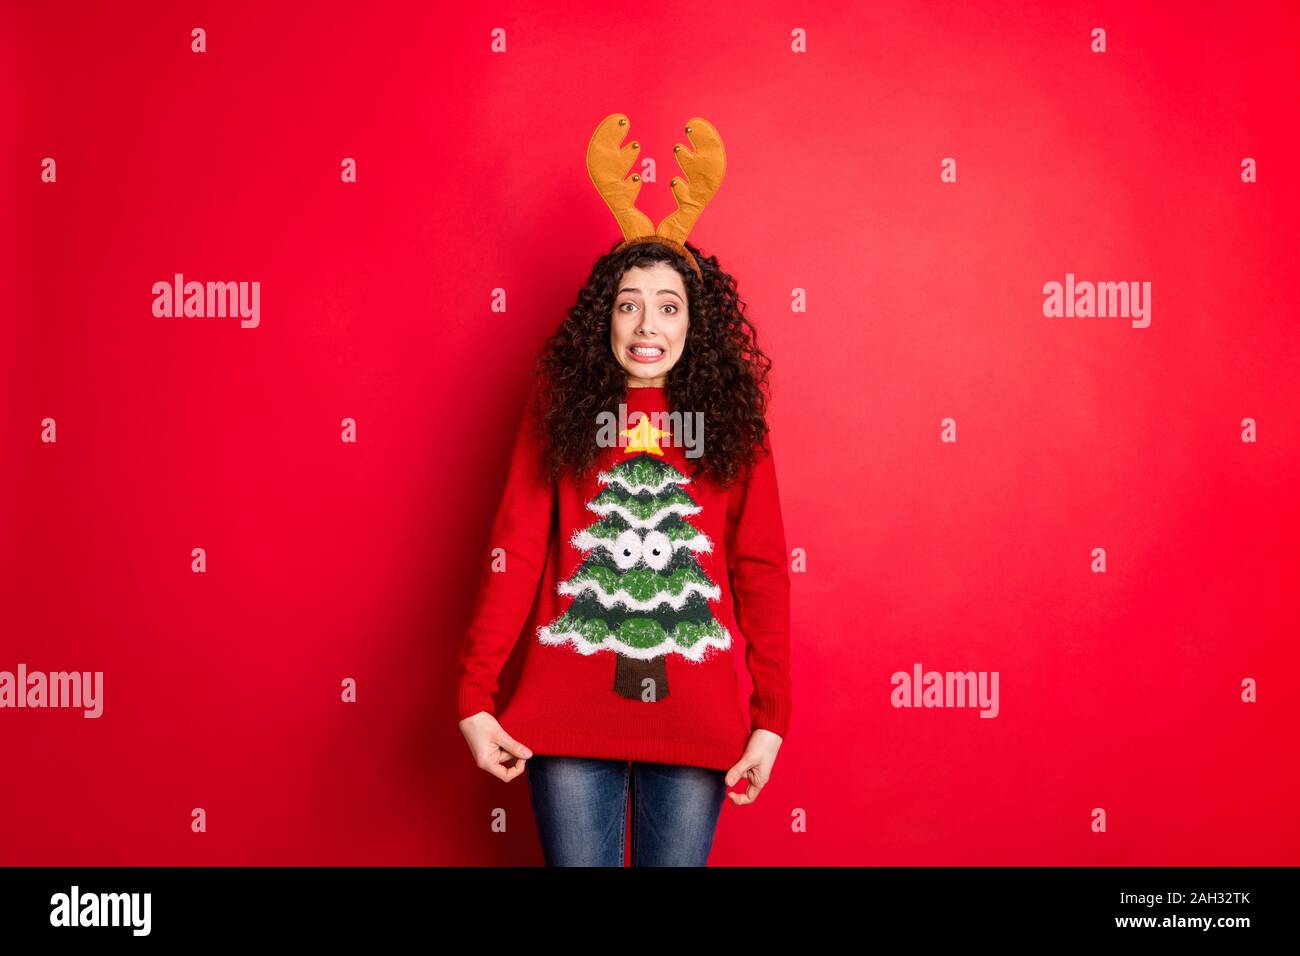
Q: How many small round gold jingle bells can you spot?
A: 6